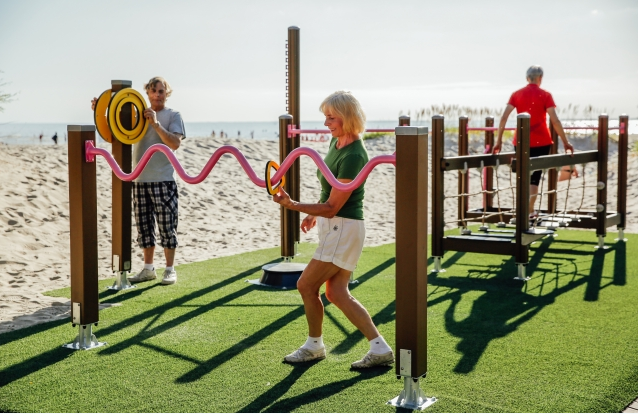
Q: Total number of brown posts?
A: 13